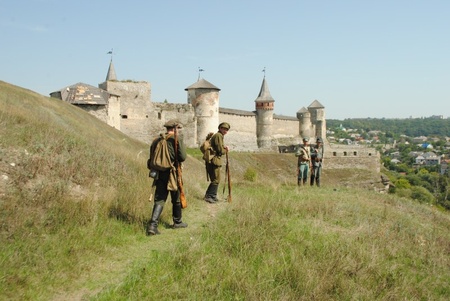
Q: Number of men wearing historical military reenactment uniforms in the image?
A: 4